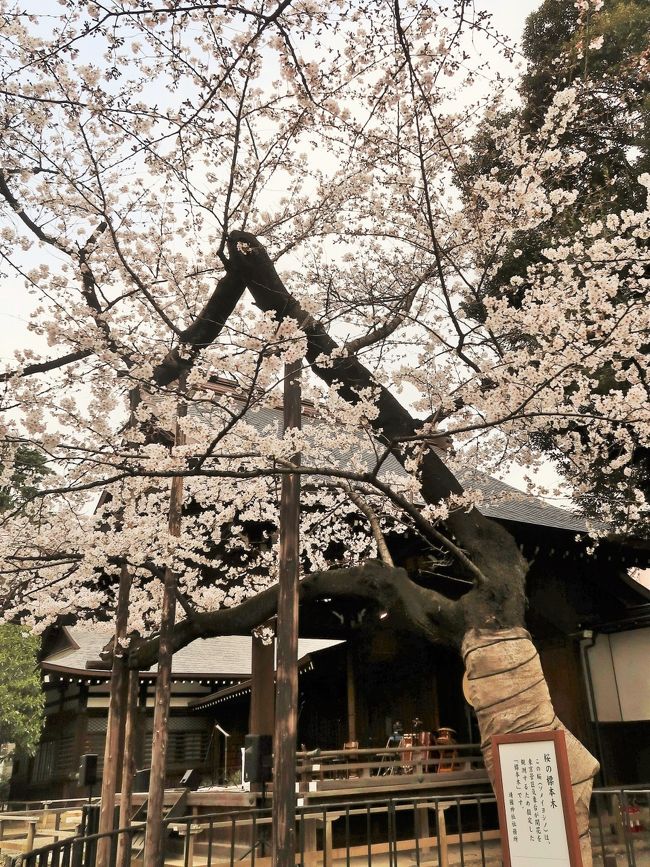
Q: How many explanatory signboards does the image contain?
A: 1